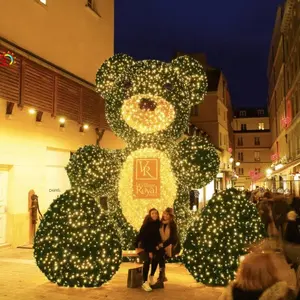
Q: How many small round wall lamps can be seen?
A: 3